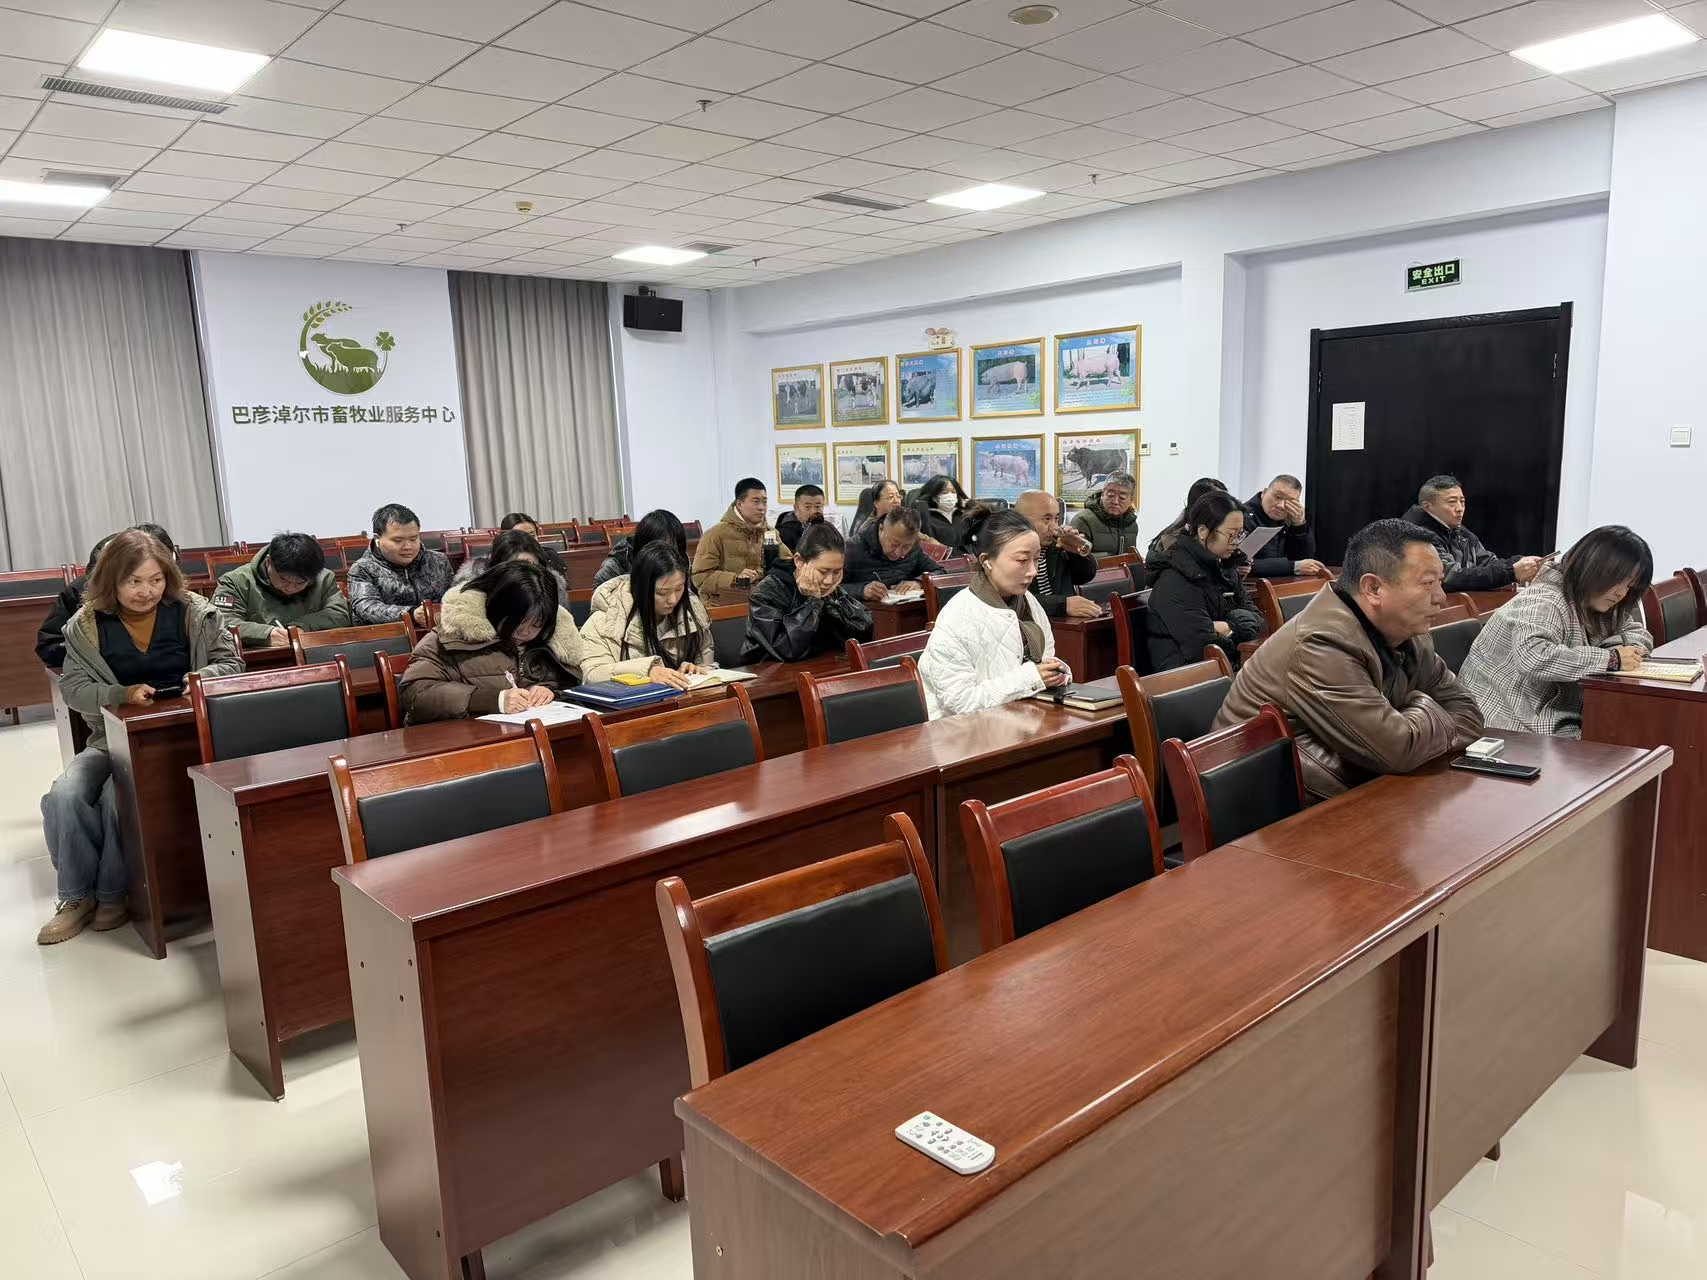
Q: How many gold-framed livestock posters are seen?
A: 10